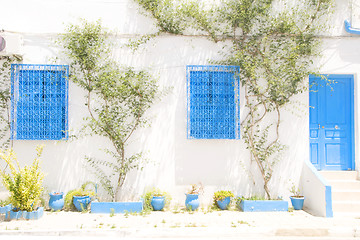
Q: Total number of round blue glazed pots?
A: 6